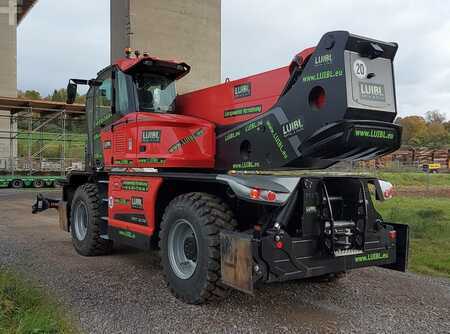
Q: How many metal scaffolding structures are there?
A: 1